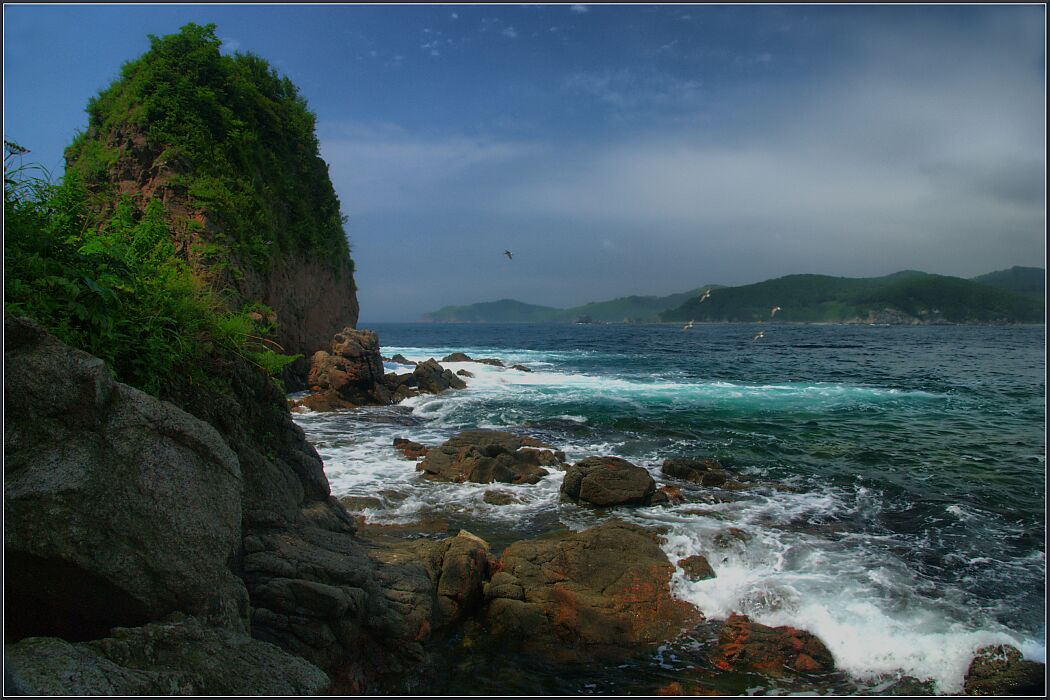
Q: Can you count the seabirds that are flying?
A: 5